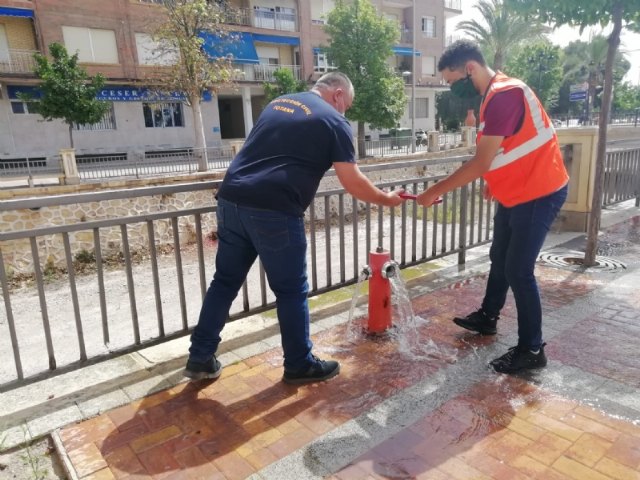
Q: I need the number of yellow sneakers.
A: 0